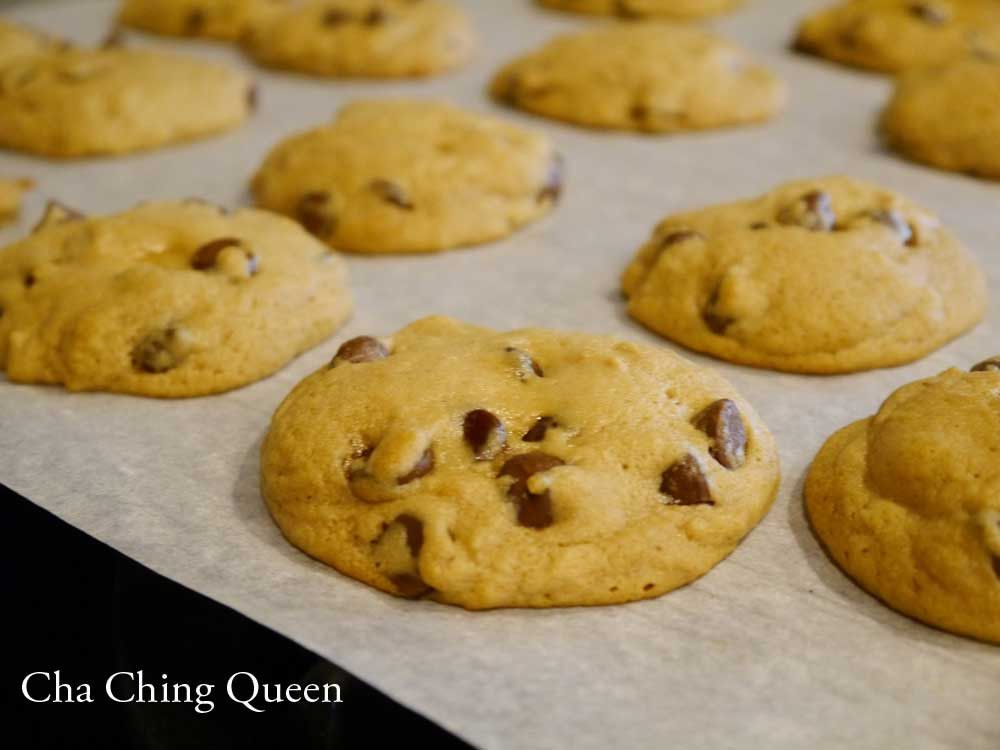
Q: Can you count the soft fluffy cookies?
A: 14